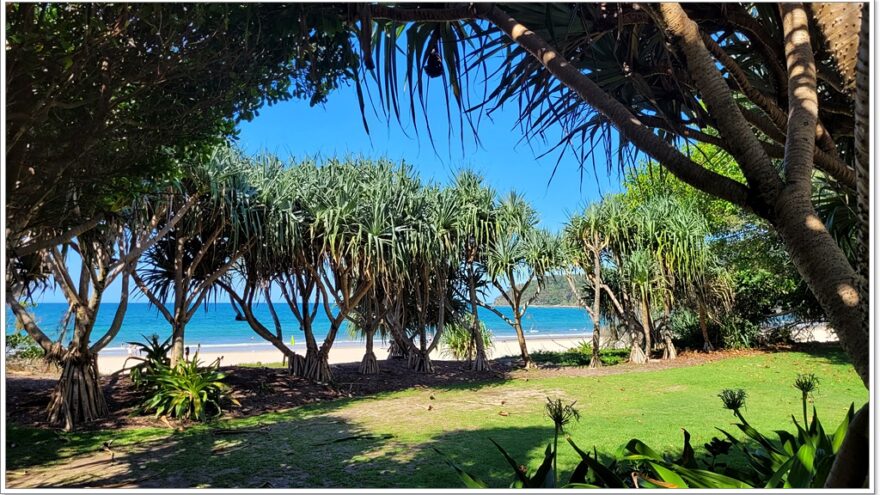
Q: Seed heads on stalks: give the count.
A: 3